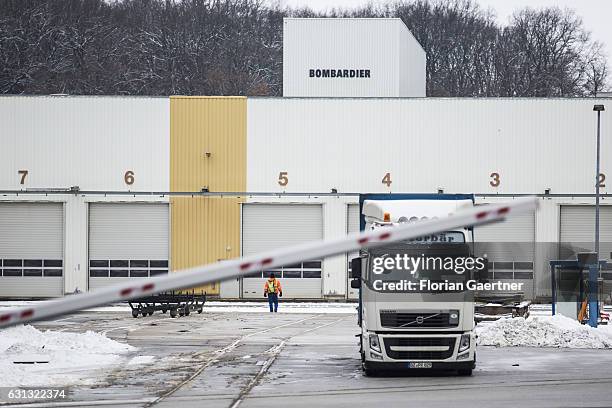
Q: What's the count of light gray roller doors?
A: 6